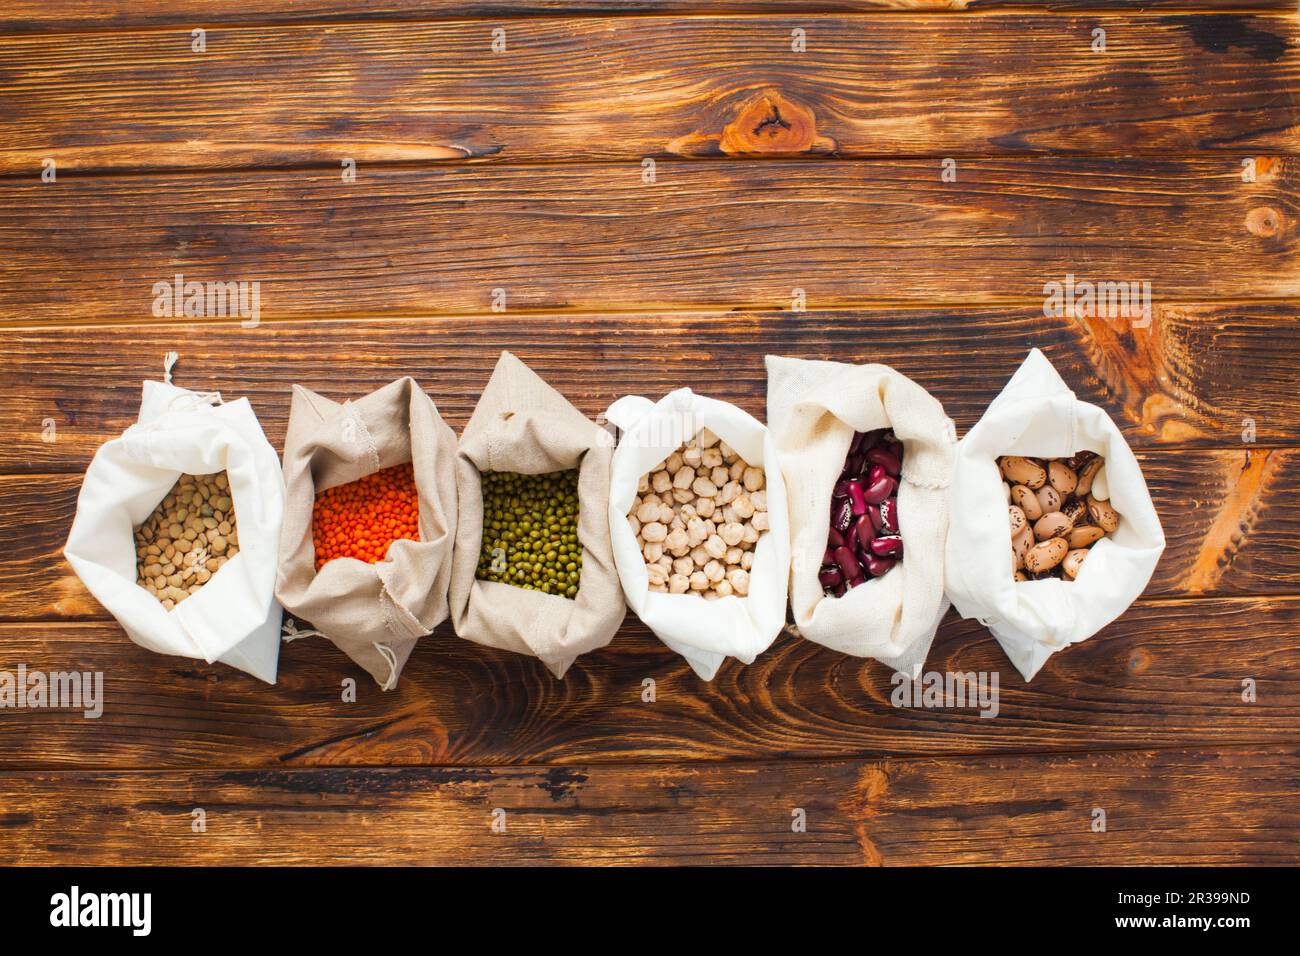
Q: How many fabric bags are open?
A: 6